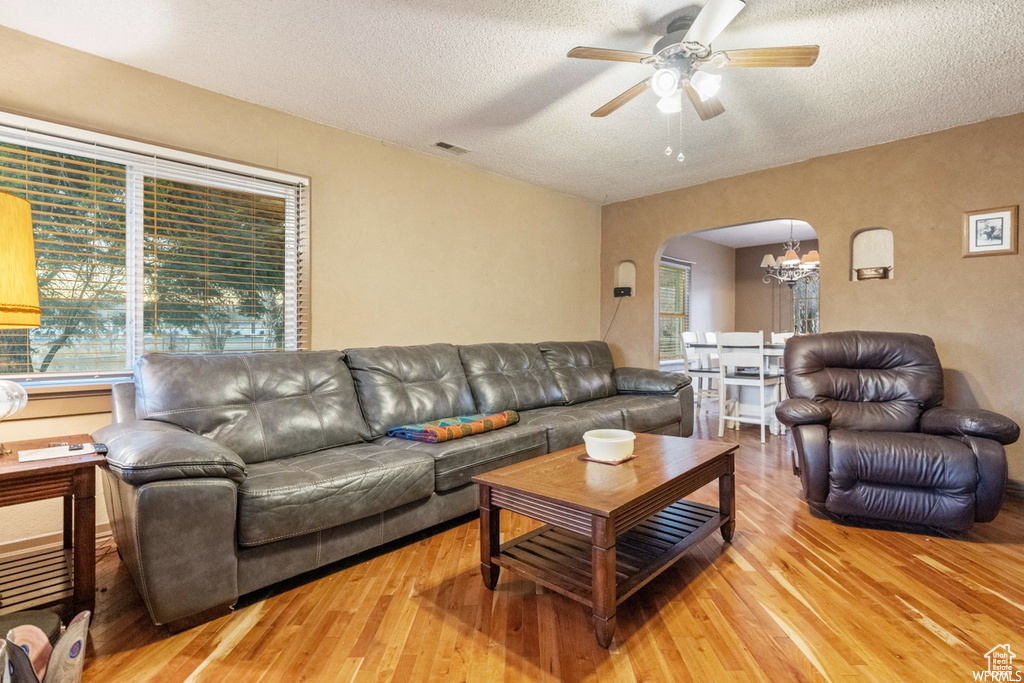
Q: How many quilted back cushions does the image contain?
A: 4